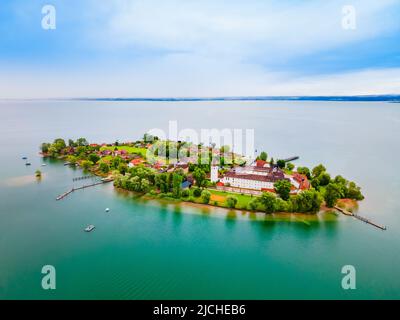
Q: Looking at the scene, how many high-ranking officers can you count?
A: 0